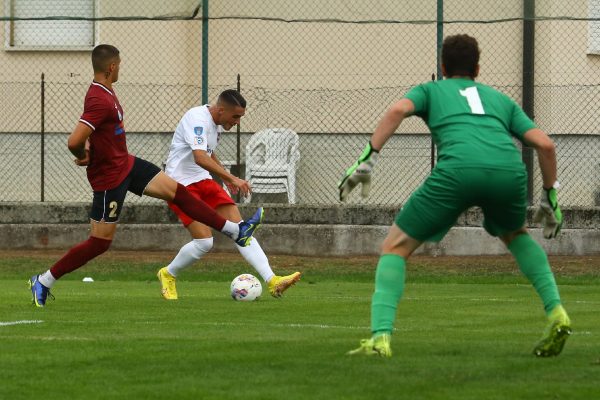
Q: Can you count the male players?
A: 3